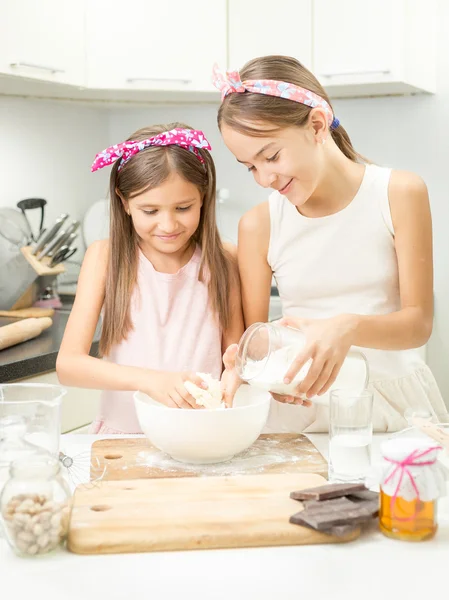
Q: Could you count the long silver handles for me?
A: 3